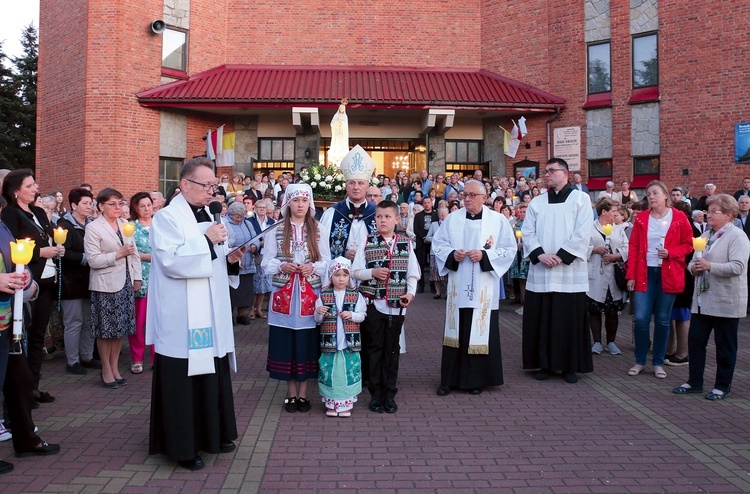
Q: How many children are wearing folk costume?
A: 3